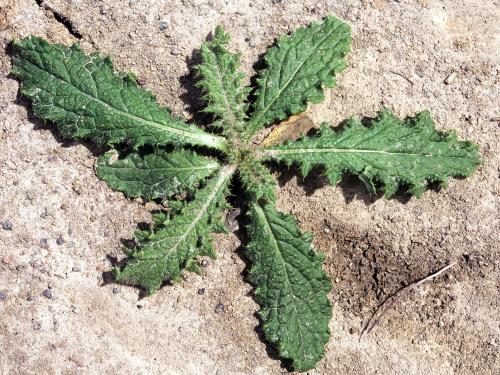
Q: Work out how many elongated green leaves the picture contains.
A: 7